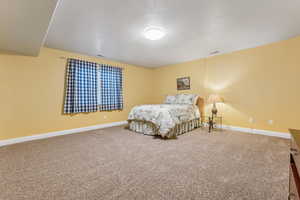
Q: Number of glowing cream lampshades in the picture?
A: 1